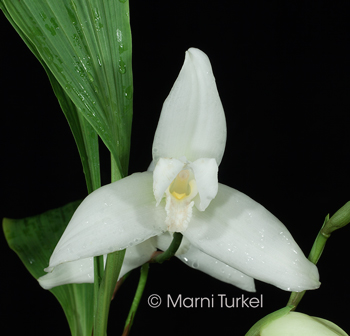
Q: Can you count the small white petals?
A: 2